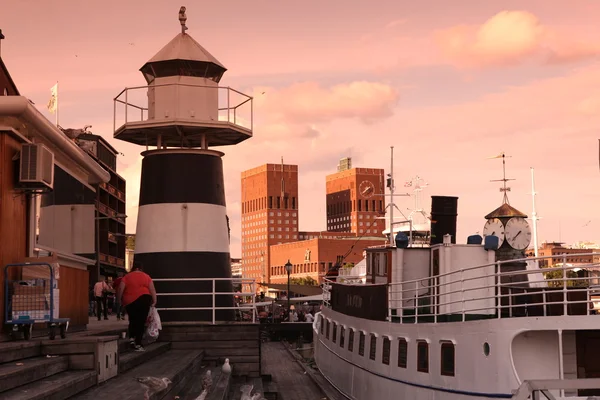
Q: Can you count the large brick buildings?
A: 2